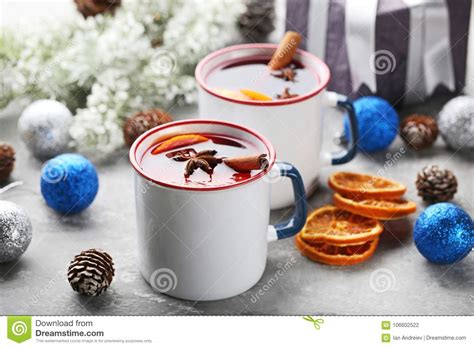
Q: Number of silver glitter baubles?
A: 3